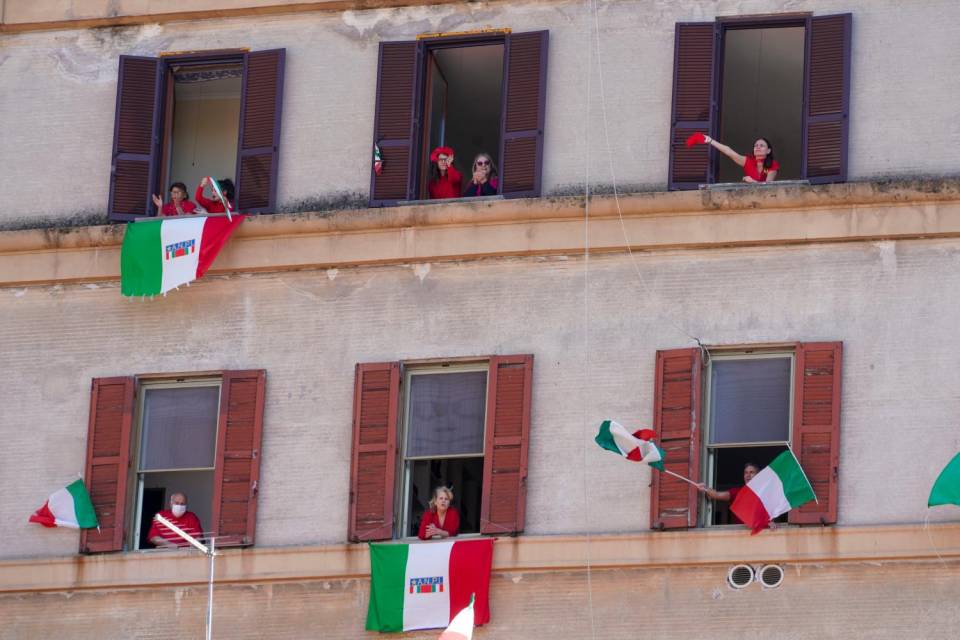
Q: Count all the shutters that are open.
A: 12